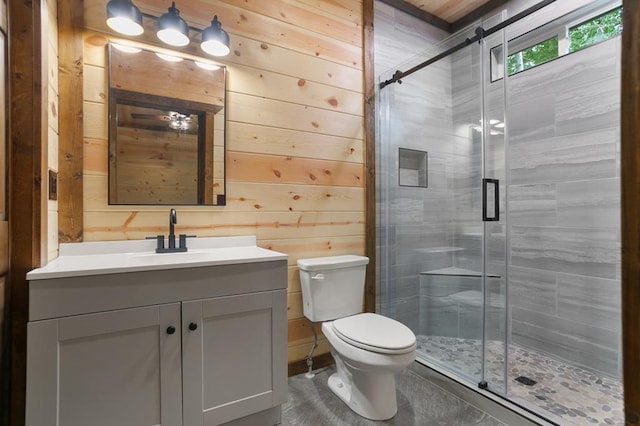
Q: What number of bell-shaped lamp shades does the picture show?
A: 3